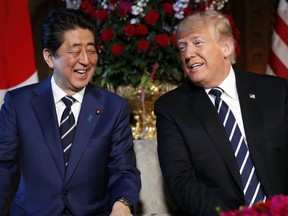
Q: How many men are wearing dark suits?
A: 2